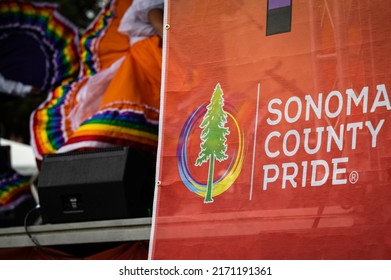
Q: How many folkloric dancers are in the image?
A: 2